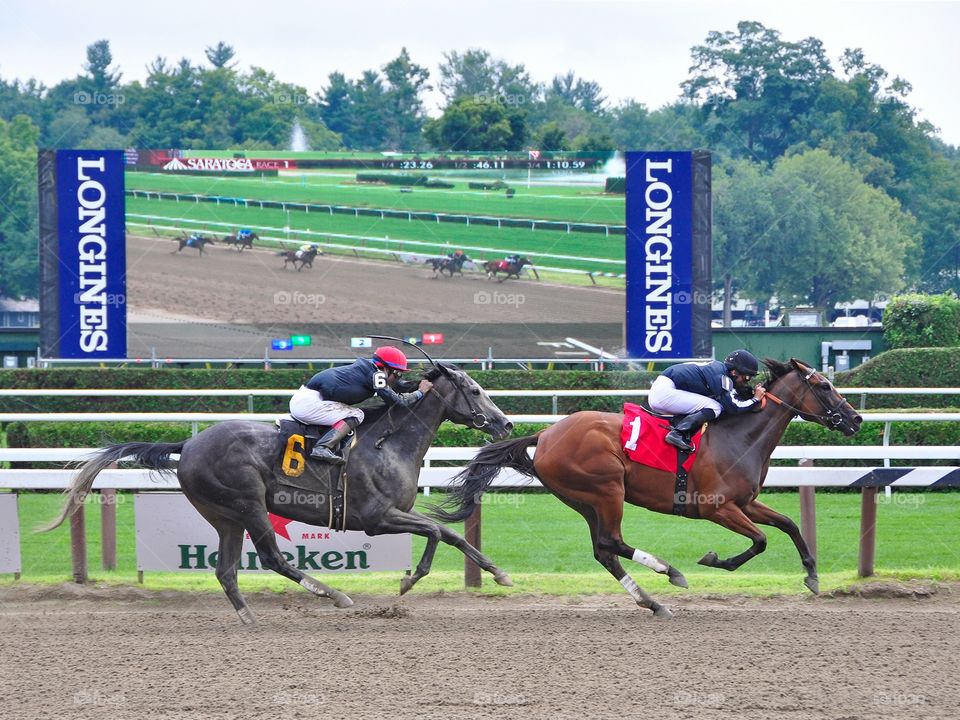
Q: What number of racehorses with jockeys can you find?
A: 2